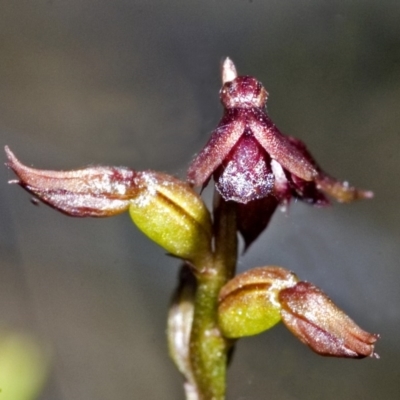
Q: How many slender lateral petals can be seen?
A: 2